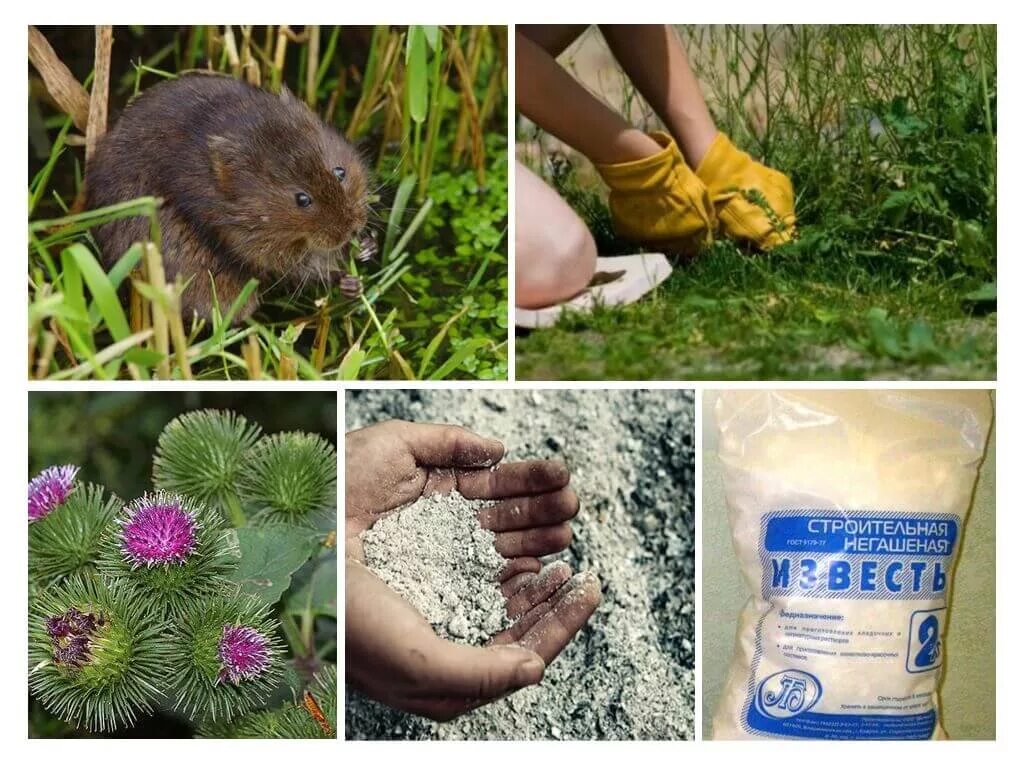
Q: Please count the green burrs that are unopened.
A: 2